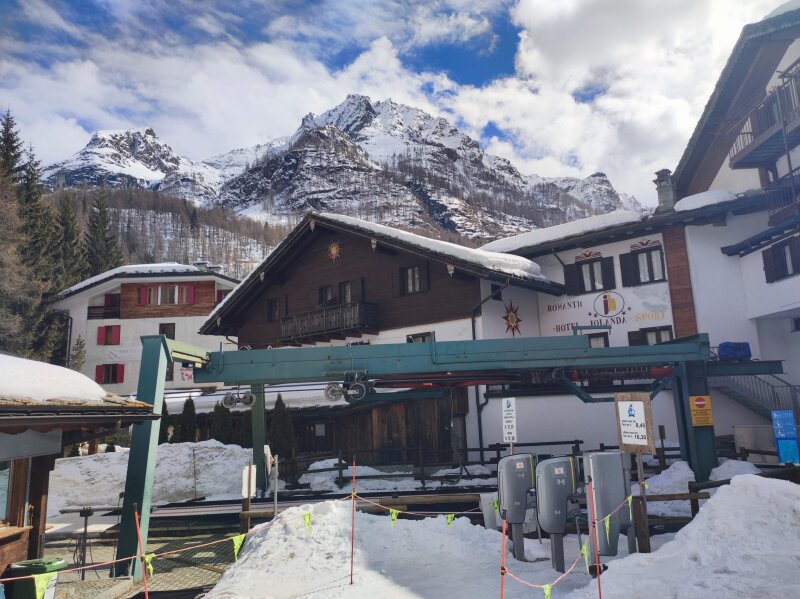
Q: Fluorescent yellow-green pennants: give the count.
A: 12